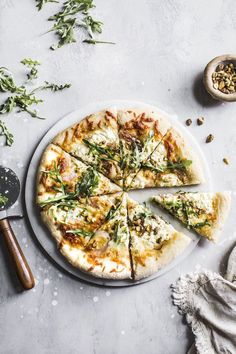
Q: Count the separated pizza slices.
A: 1